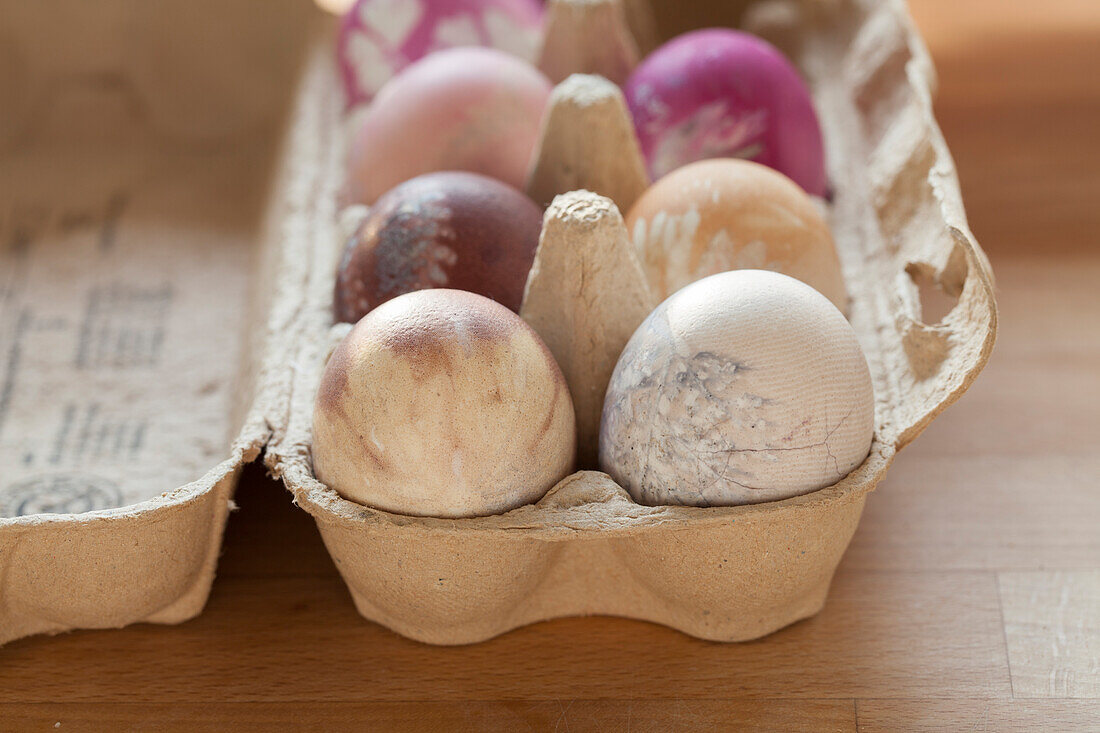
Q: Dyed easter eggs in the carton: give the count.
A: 7